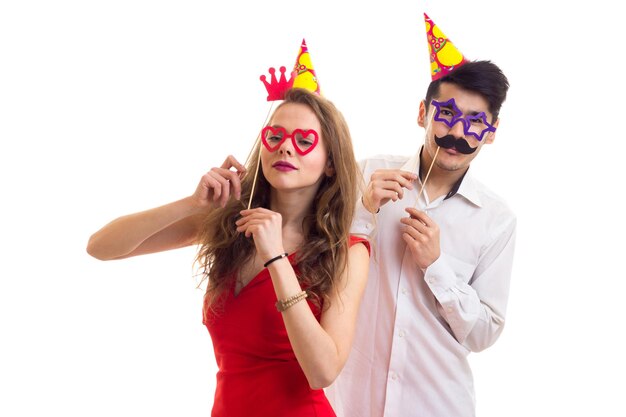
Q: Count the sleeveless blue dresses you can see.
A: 0